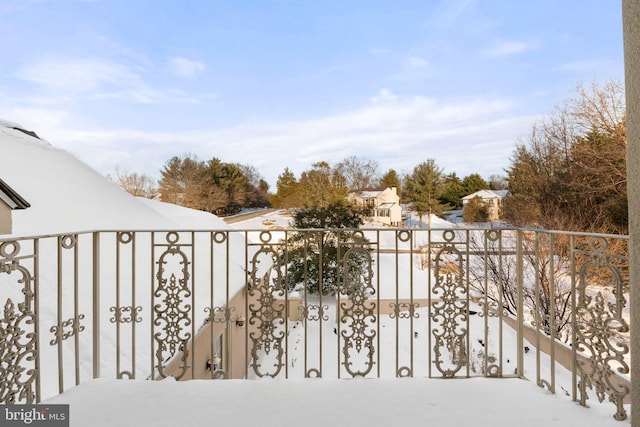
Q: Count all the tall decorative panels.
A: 6